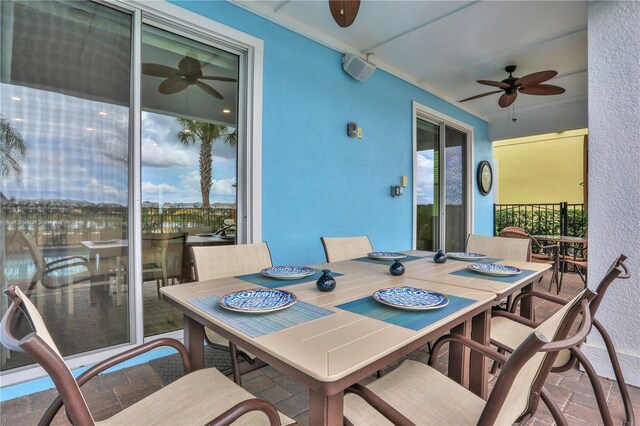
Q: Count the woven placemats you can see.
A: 6